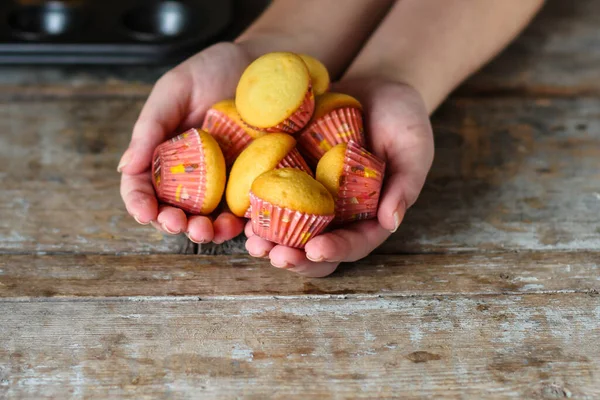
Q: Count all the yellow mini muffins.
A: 8